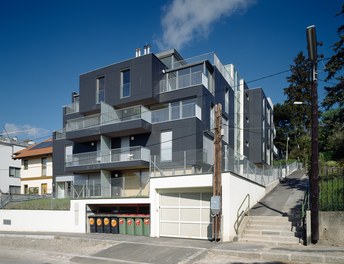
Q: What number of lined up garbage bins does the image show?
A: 8